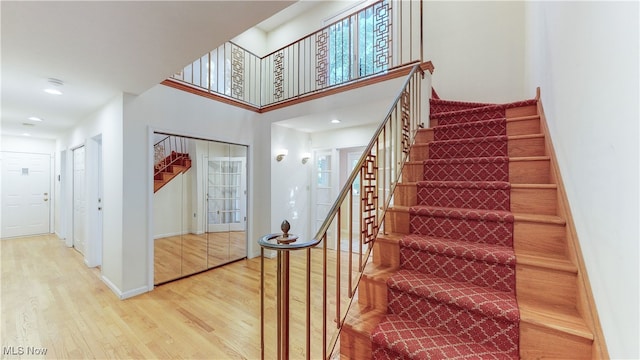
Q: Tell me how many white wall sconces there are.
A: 2